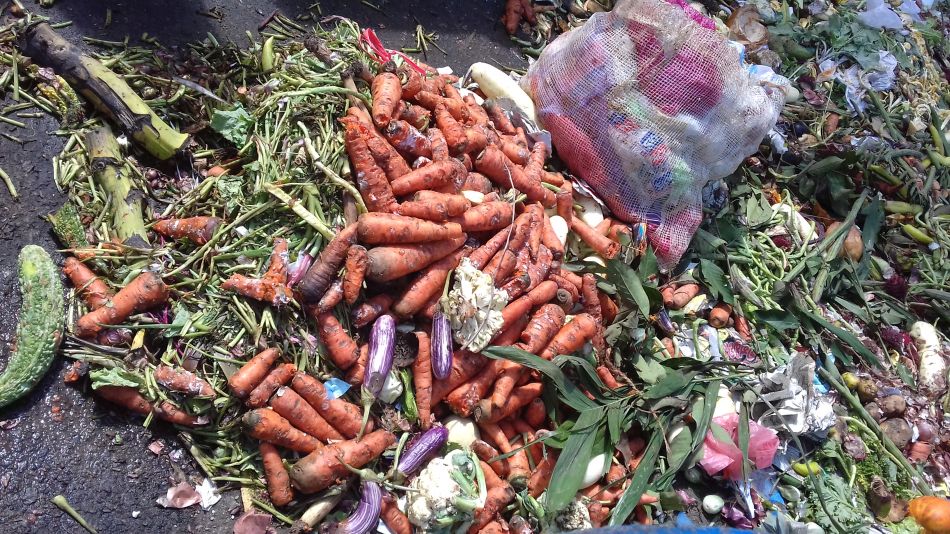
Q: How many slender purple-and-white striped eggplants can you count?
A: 4